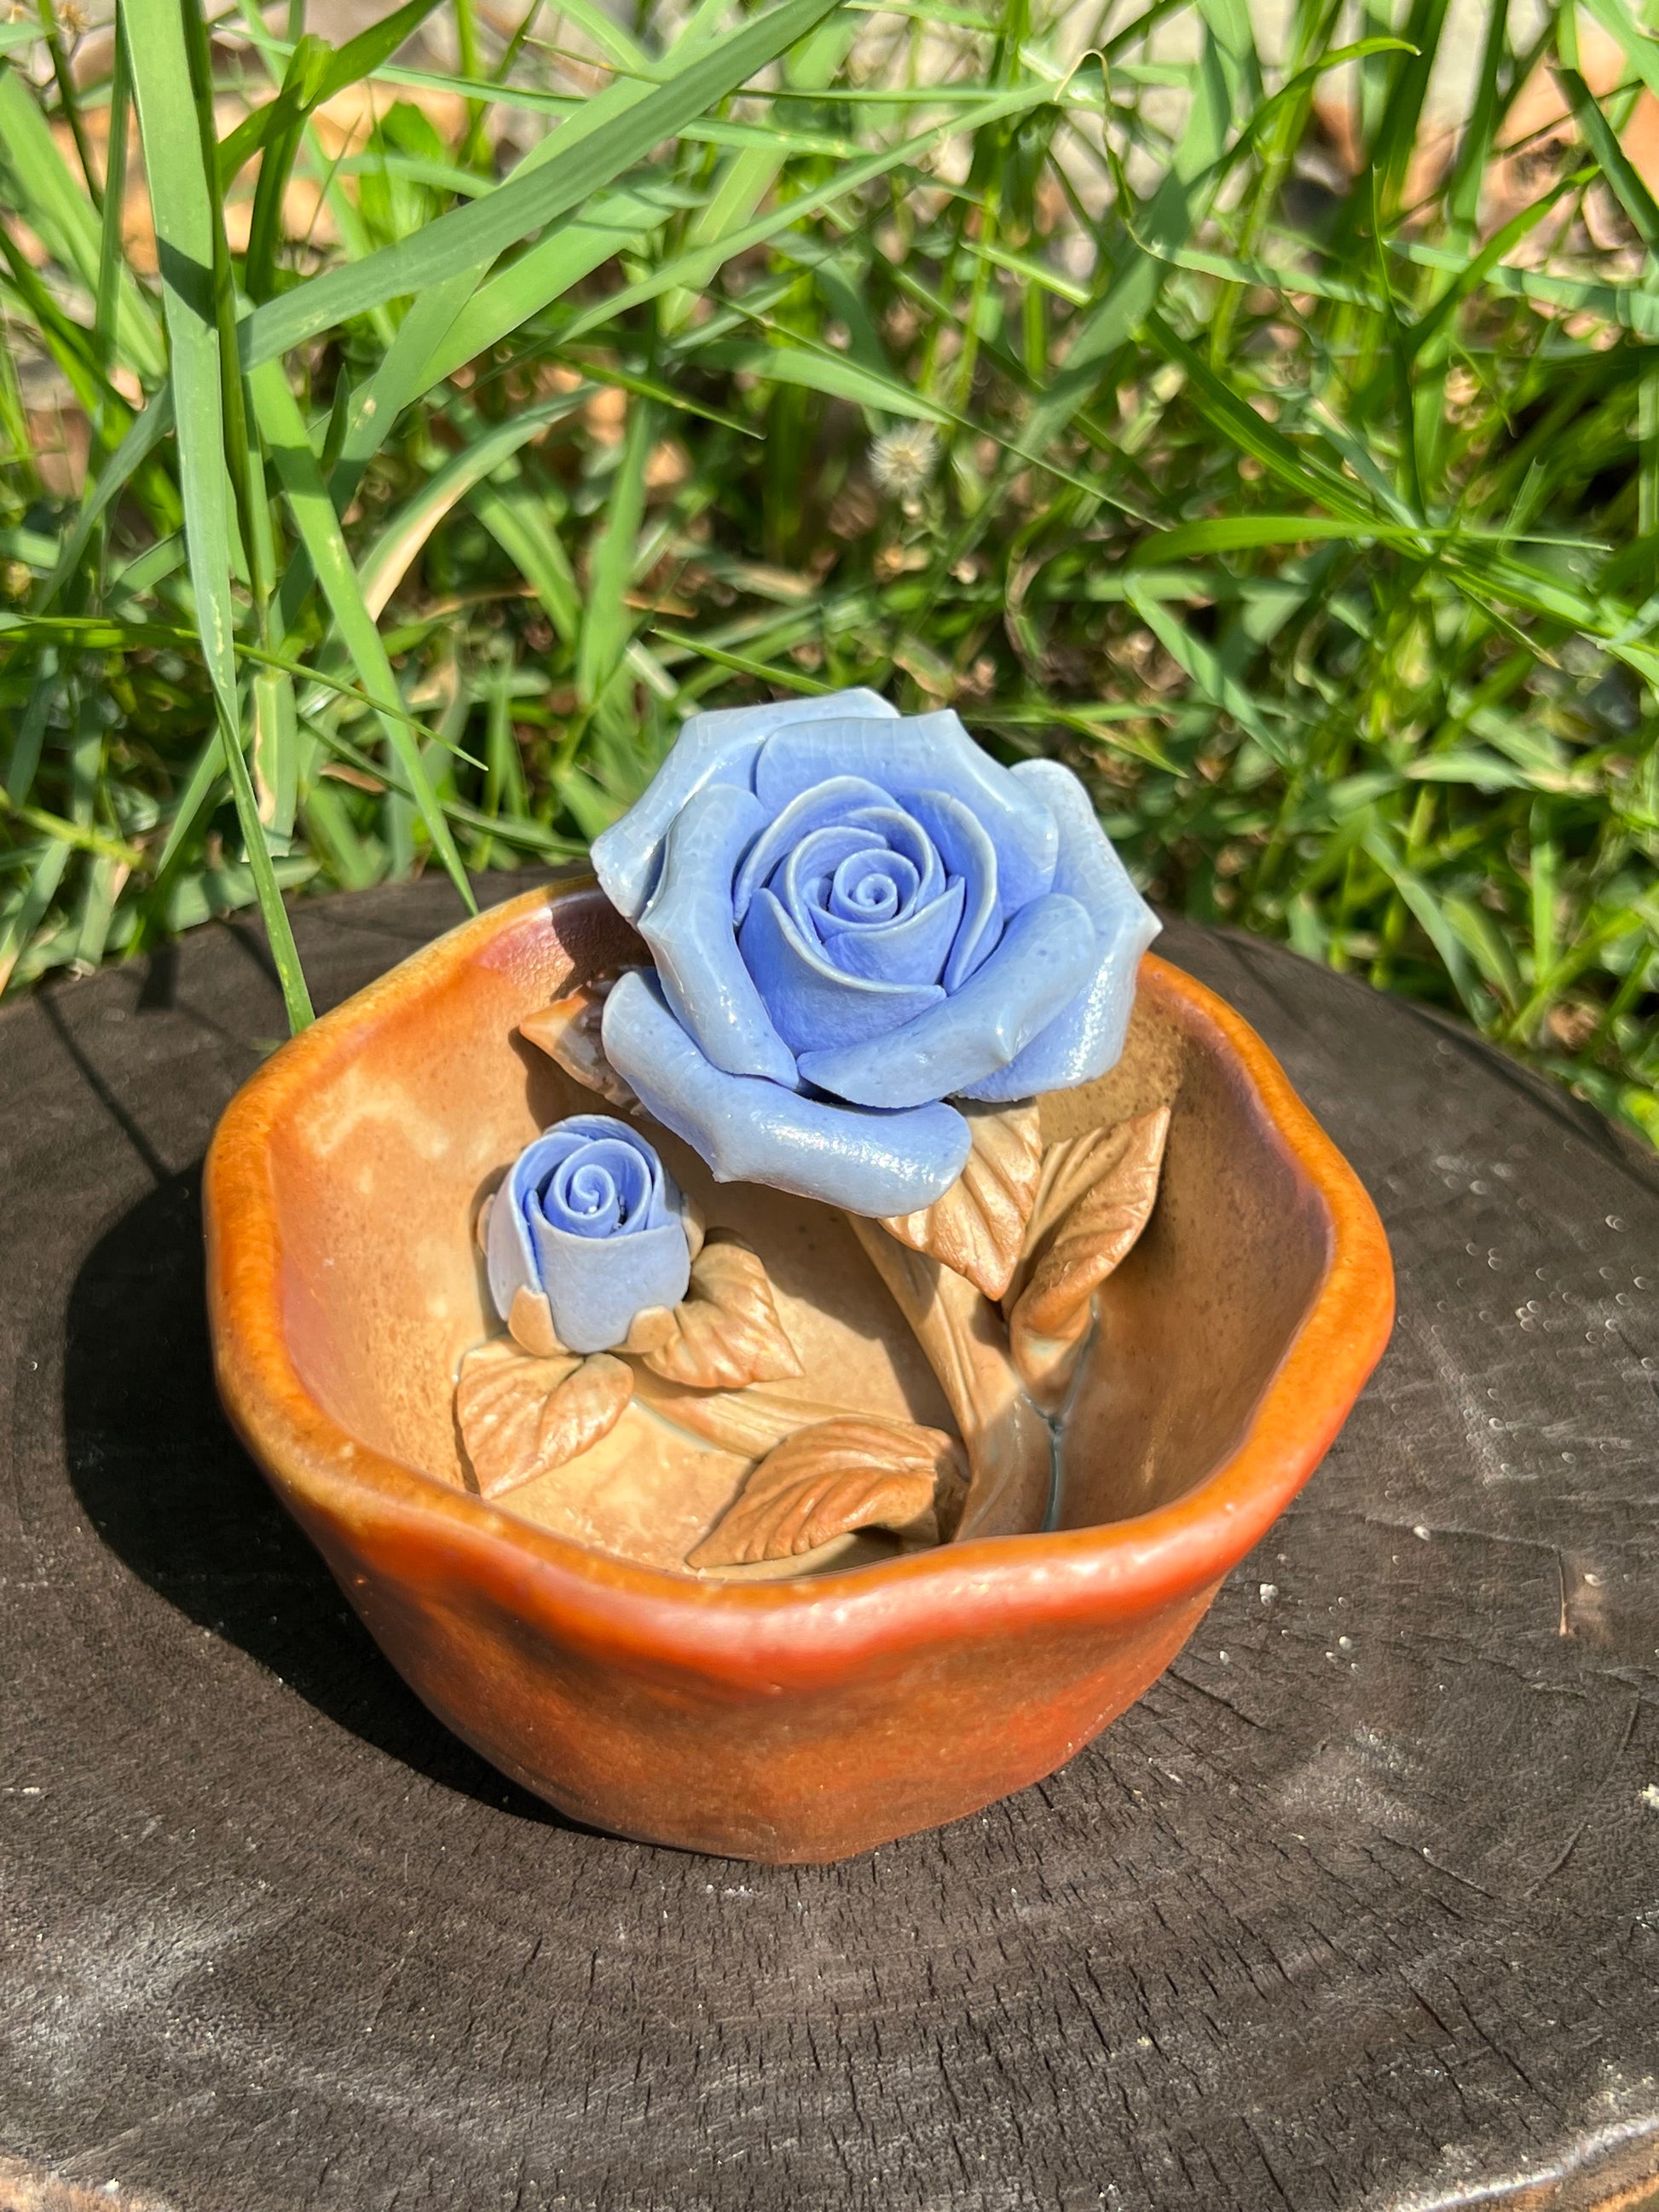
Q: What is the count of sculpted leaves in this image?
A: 6